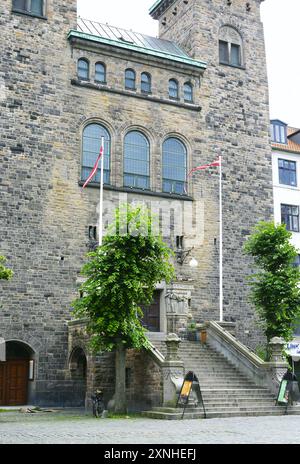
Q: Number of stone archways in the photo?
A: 2